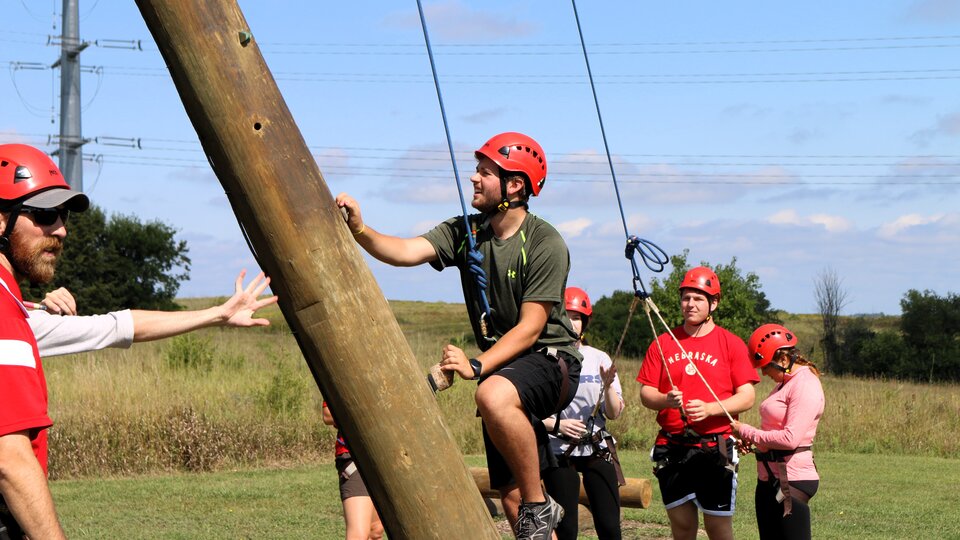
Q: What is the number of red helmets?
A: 5